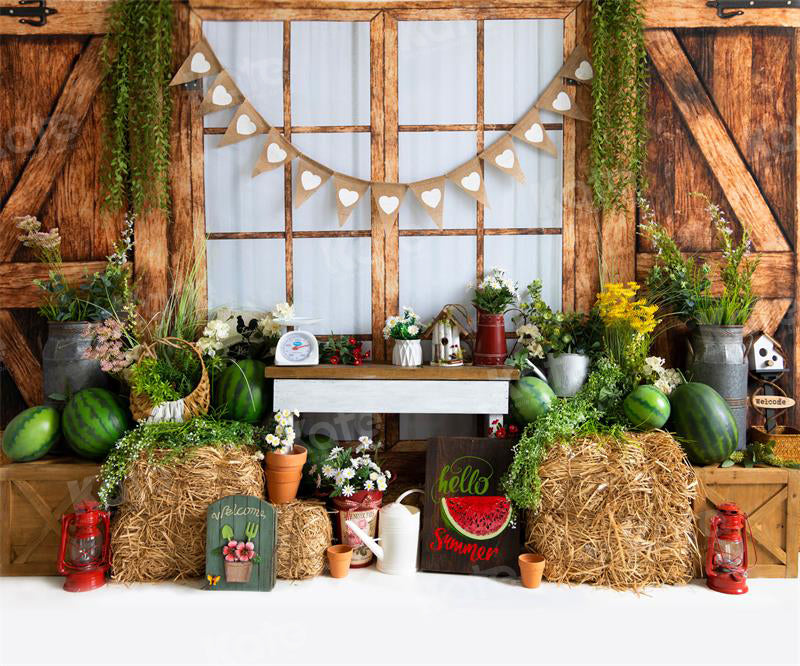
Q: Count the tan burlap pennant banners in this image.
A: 13